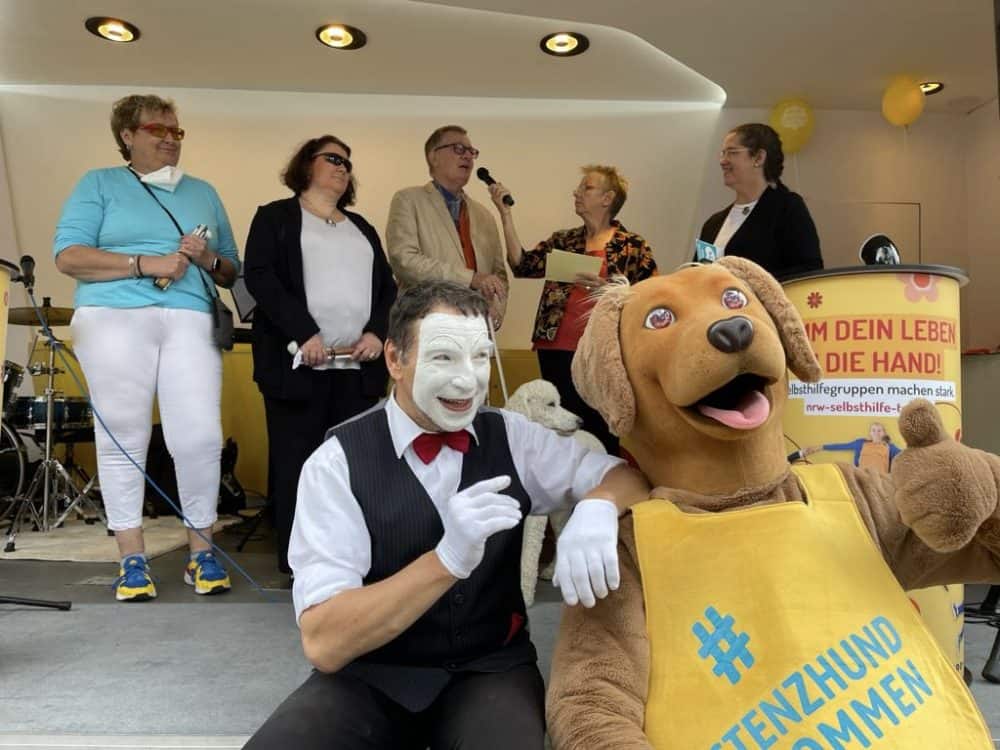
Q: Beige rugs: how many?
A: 1